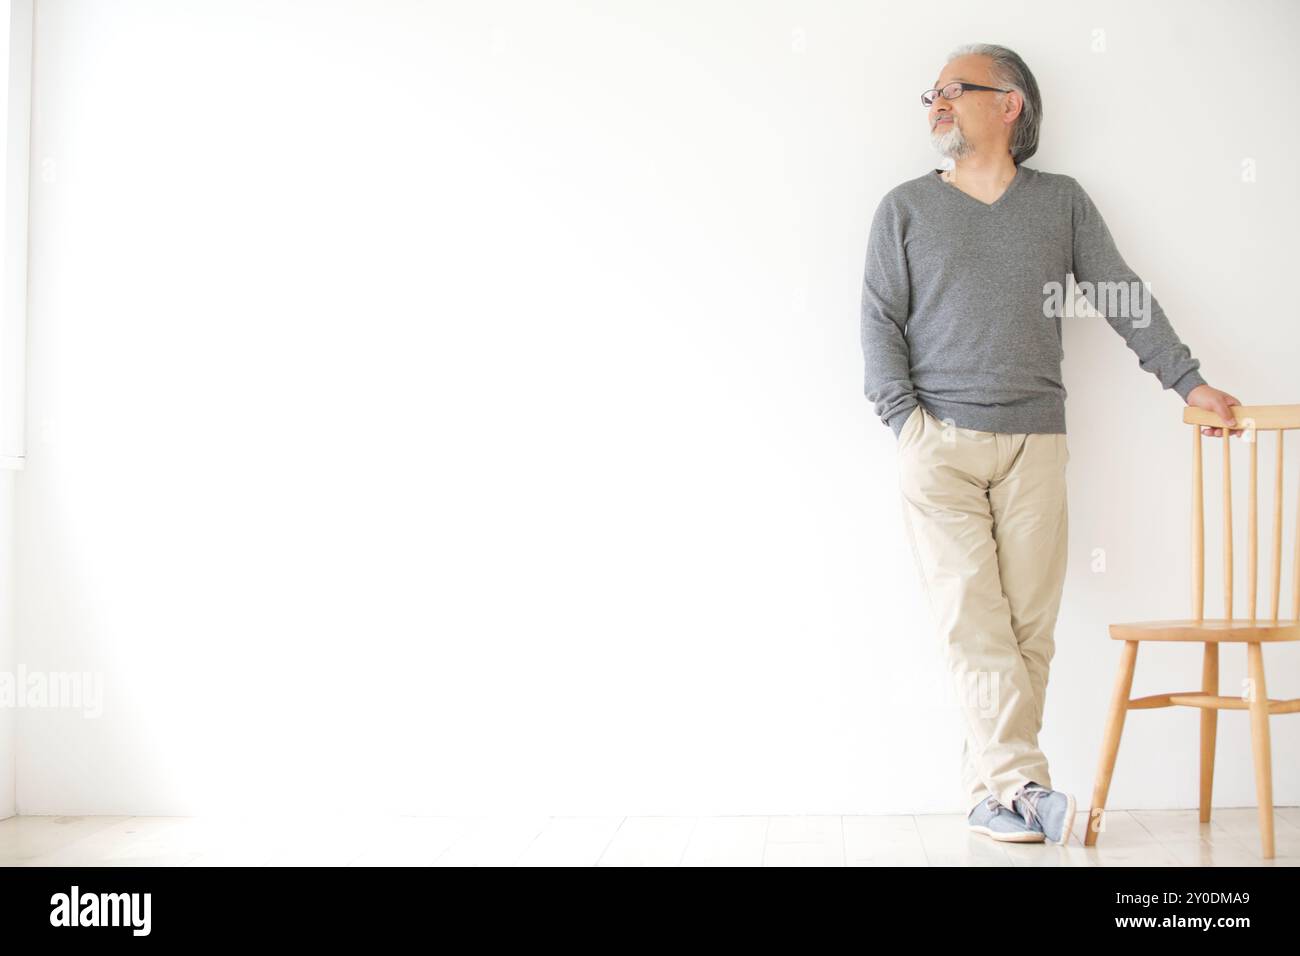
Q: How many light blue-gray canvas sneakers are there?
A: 2